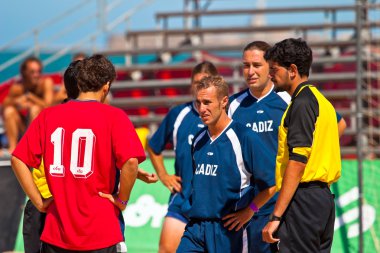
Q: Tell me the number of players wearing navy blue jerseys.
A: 3